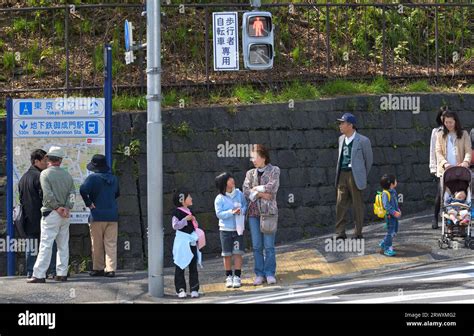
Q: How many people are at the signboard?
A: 3